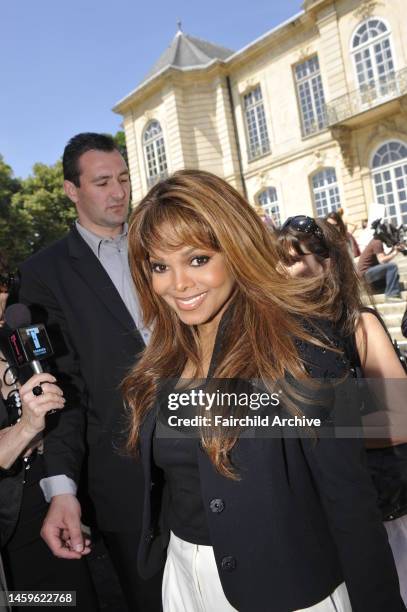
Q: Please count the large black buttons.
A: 2